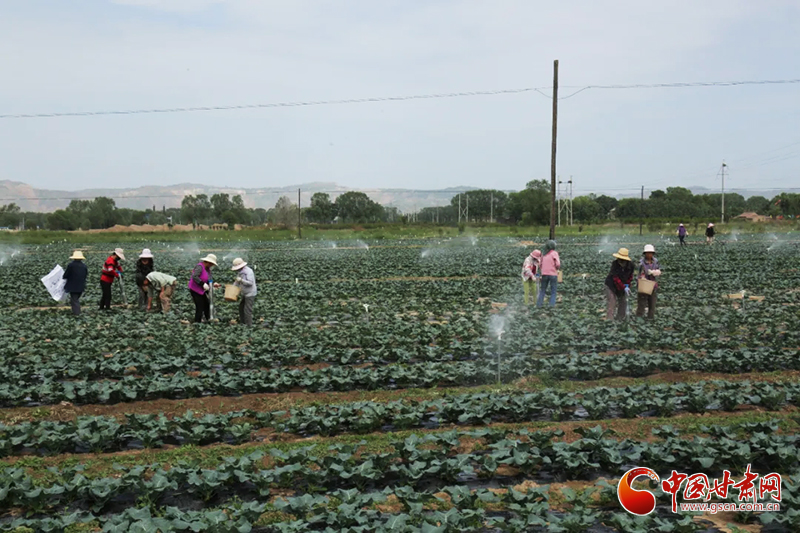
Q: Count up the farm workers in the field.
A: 12